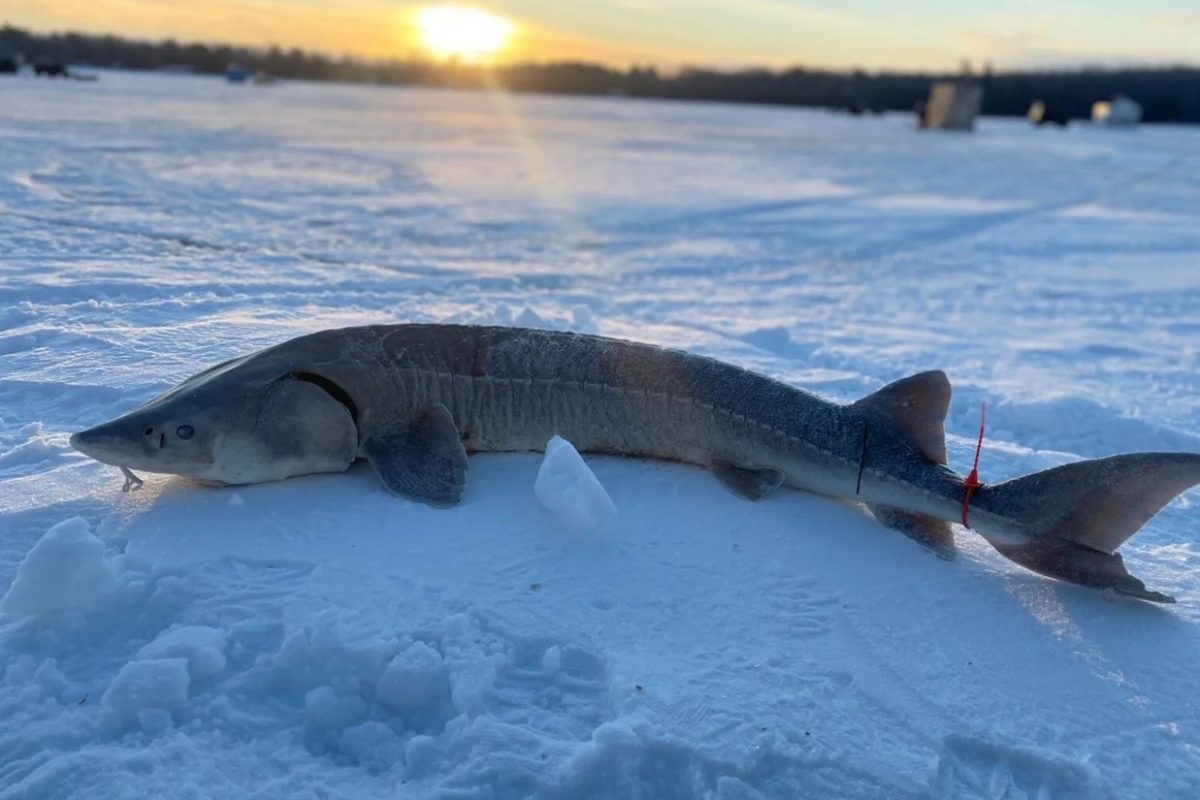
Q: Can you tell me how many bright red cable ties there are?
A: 1